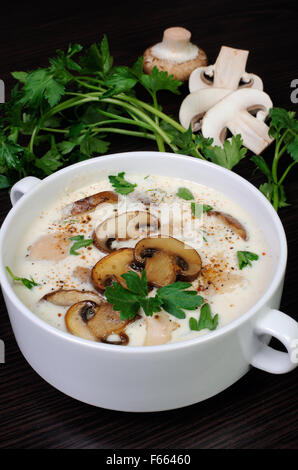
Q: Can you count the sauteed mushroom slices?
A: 7